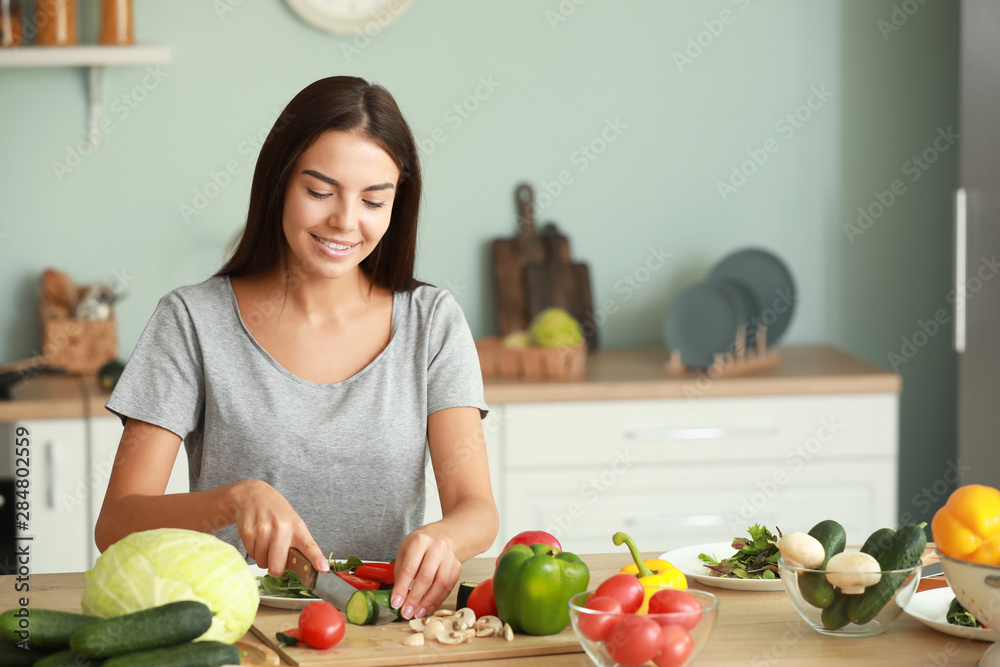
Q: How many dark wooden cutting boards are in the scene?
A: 2